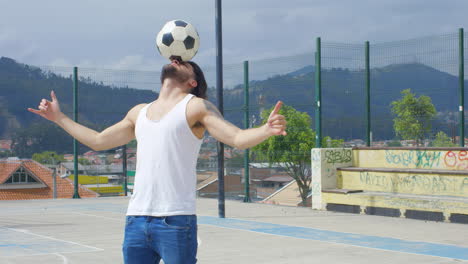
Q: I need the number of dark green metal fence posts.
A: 5